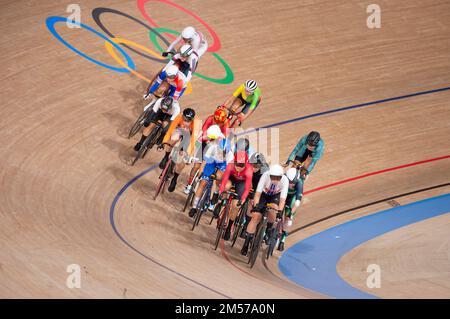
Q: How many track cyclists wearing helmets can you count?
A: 14